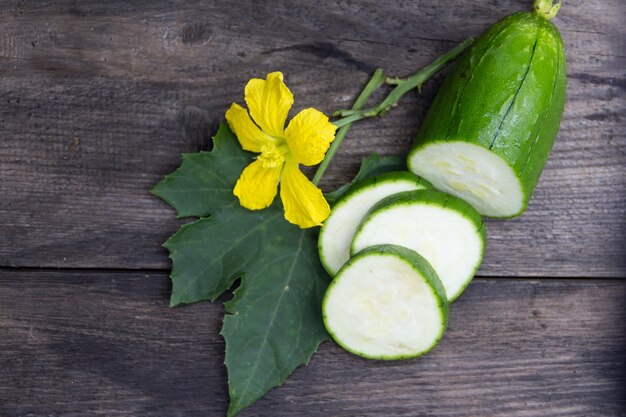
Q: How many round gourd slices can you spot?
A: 3